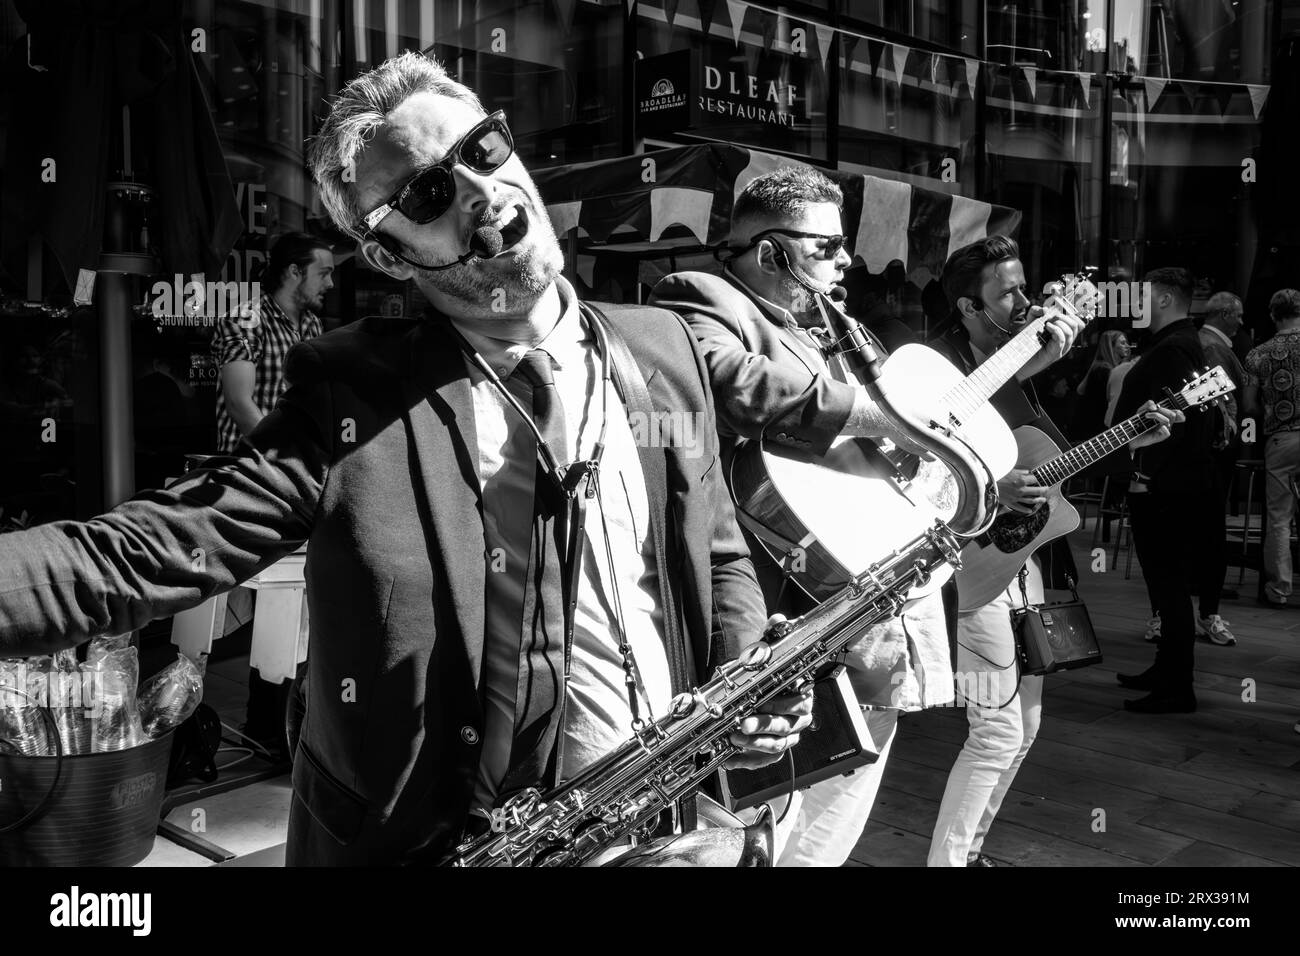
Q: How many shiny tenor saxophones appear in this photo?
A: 1